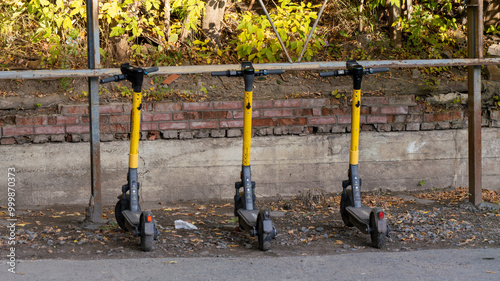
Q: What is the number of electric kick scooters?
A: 3